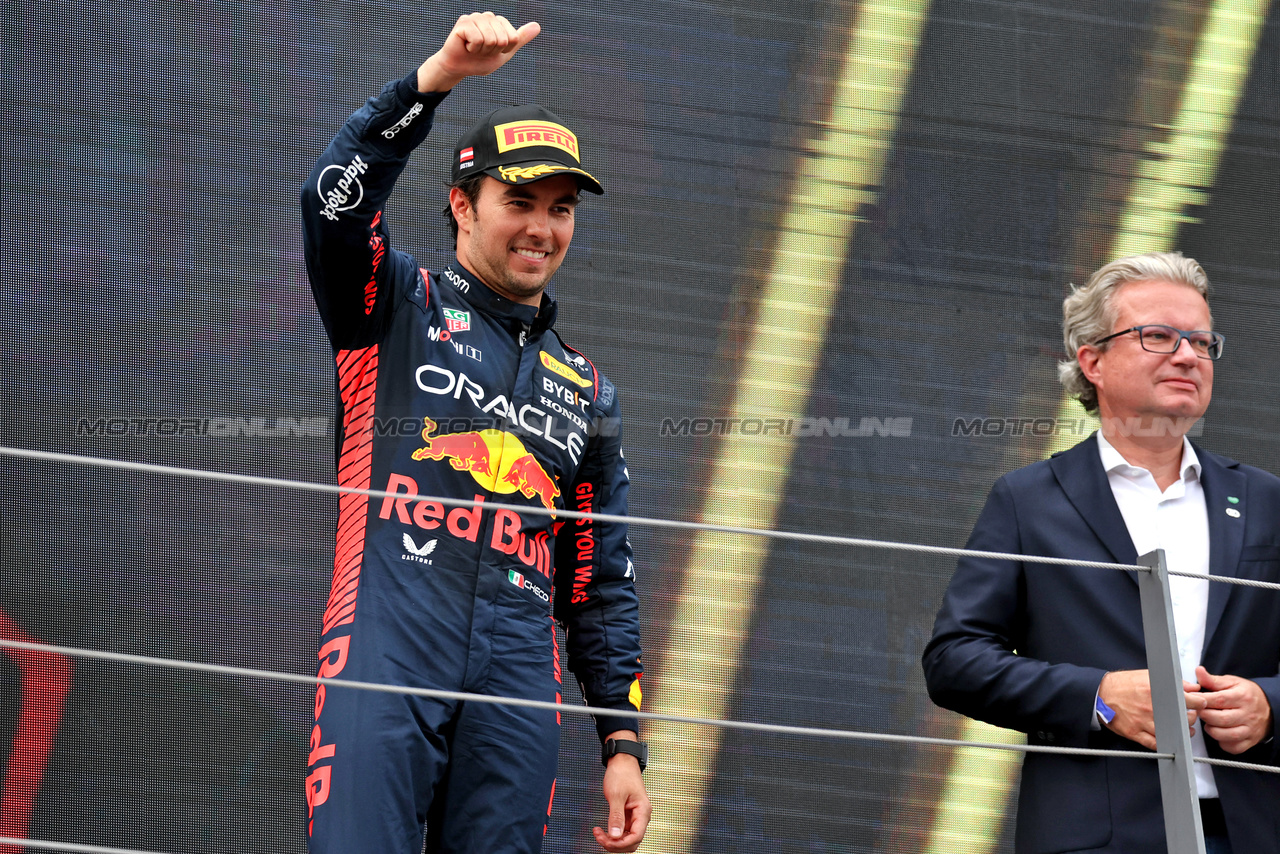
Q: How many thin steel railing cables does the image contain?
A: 3